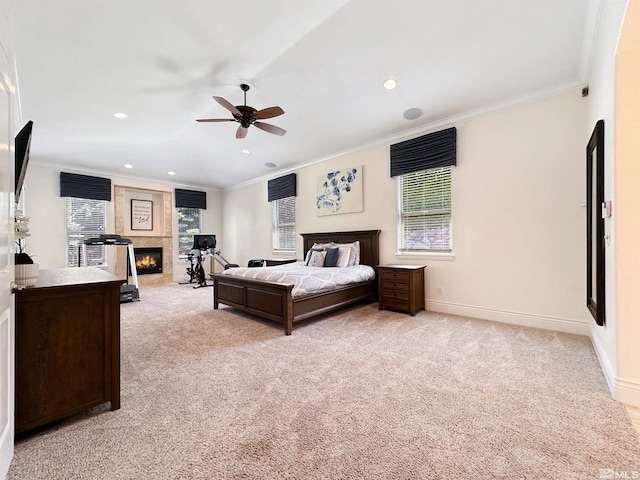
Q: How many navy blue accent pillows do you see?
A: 2